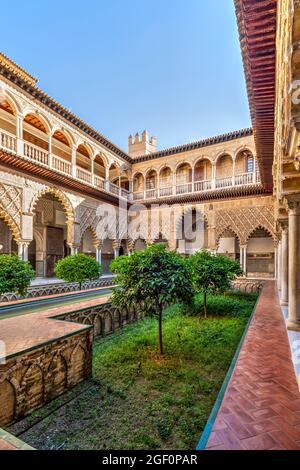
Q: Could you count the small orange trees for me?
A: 4